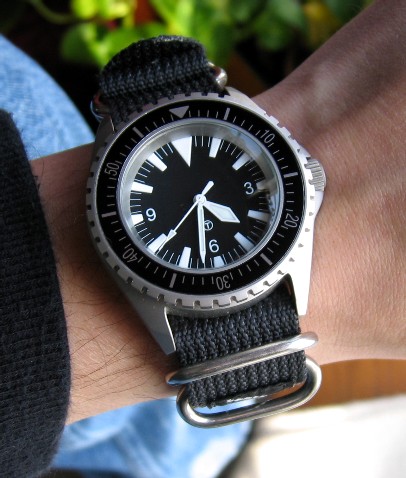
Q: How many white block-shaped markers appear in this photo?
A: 11